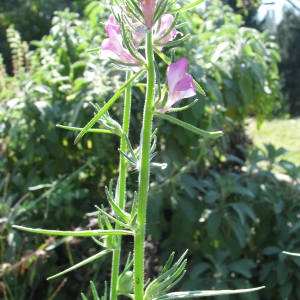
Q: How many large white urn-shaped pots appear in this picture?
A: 0